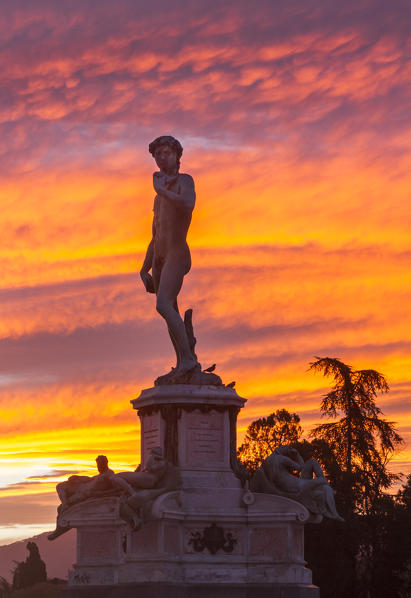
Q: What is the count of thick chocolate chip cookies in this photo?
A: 0